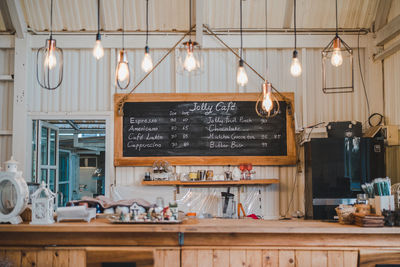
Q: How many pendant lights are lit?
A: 9